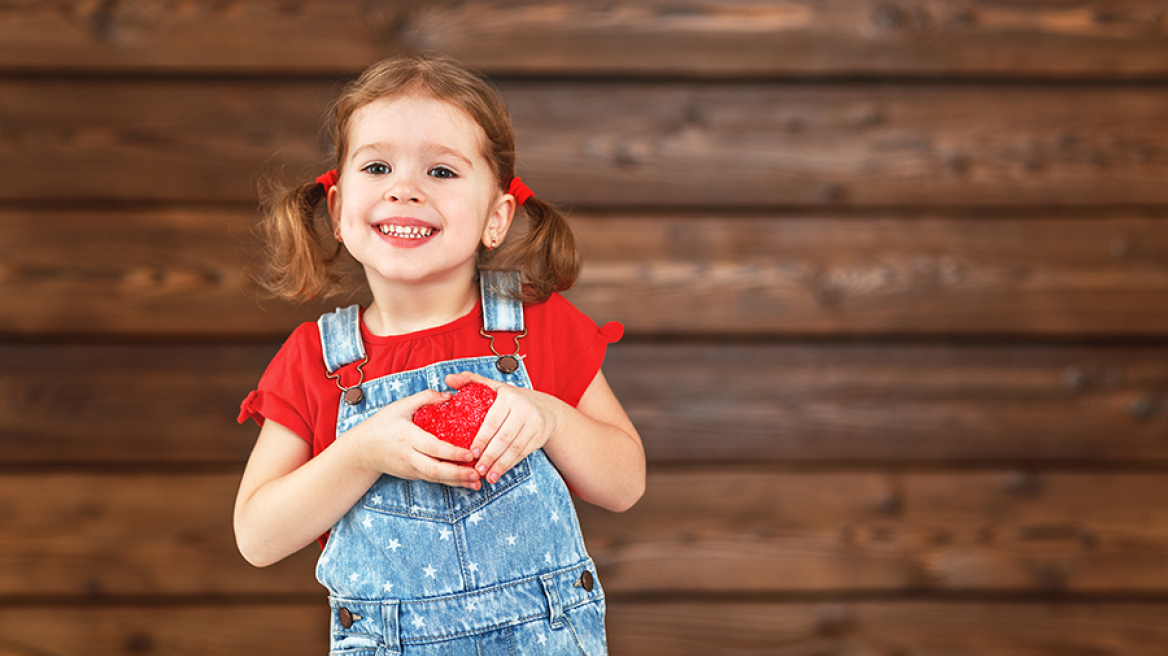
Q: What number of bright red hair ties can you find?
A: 2